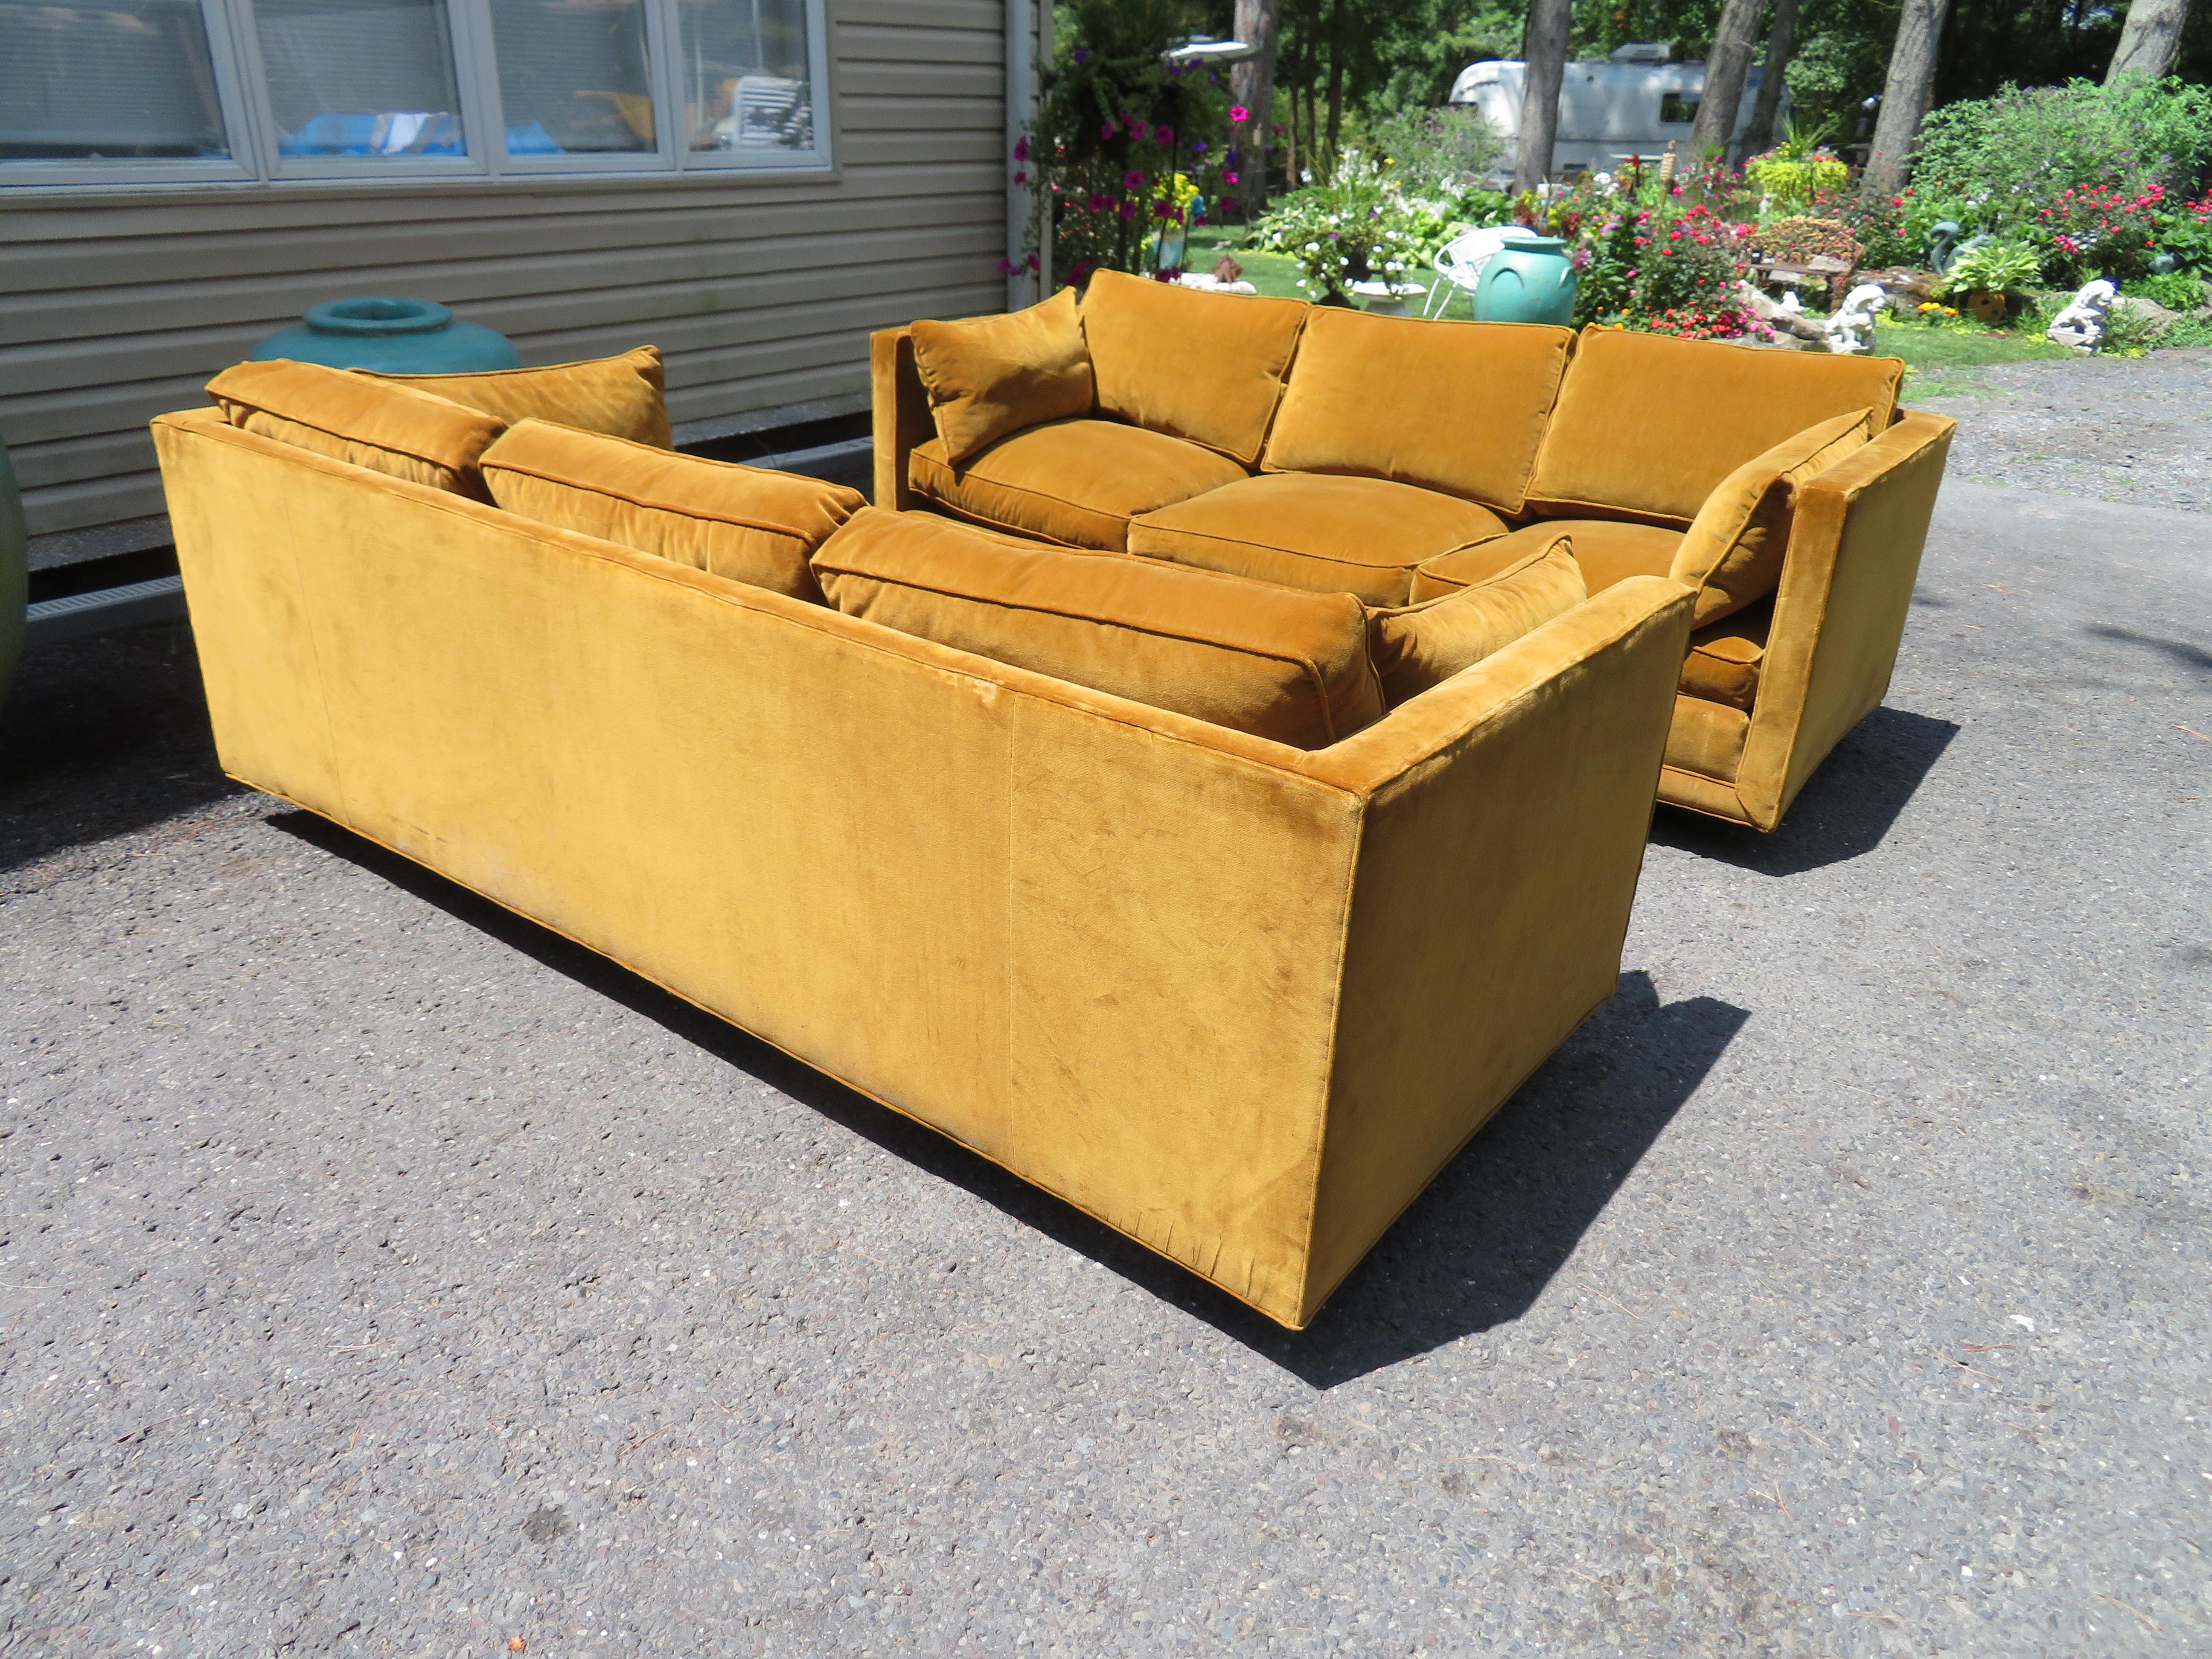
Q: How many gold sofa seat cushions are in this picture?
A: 3